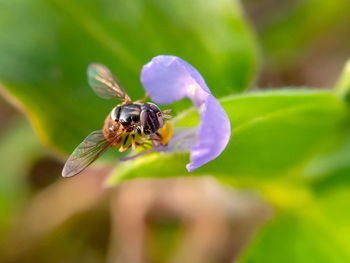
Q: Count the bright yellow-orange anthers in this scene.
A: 1